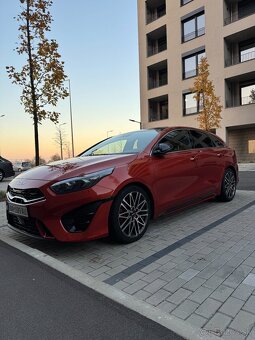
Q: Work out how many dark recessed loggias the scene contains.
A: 7